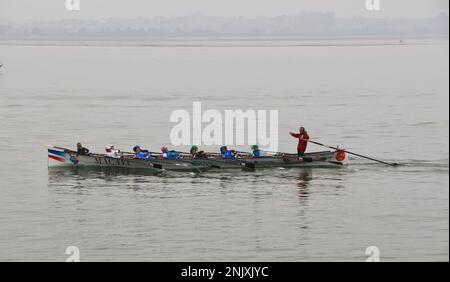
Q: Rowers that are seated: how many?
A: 7